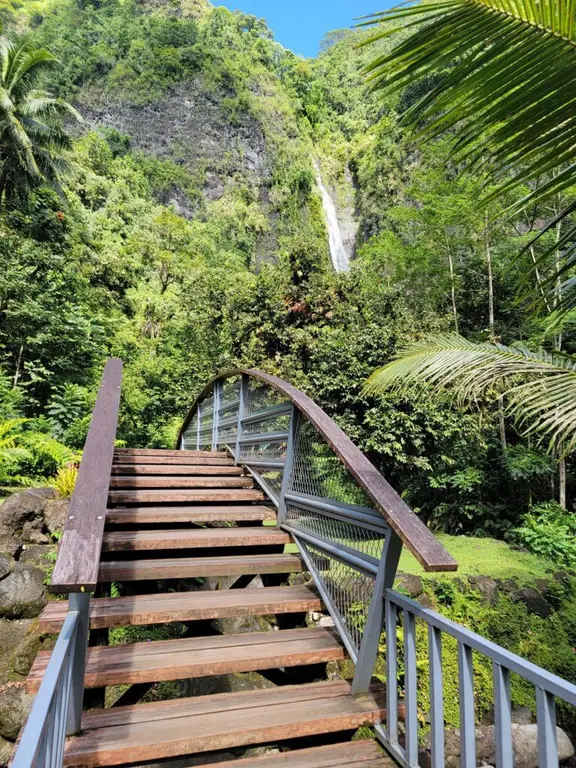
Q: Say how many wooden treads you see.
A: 12